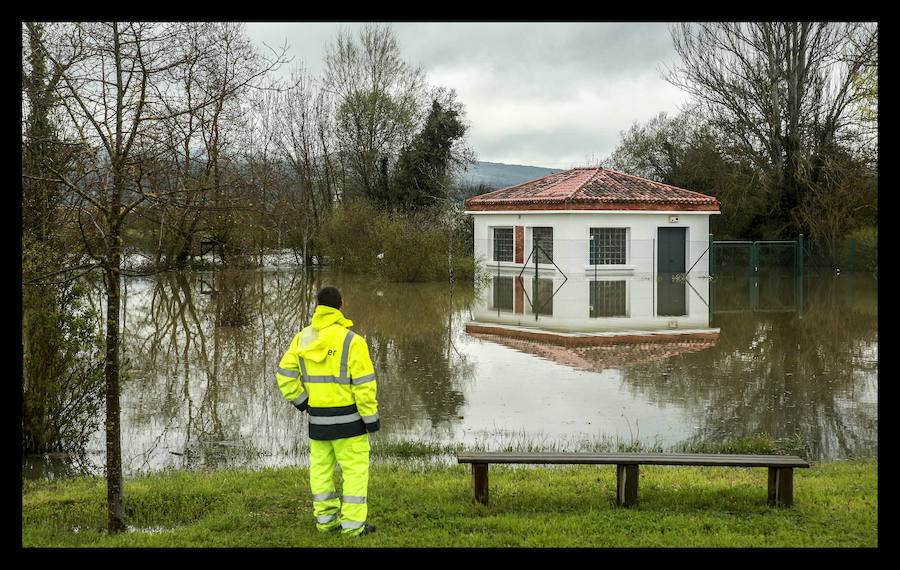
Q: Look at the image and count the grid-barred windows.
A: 3